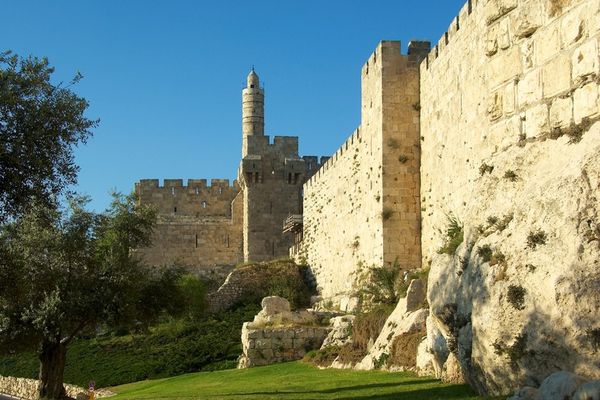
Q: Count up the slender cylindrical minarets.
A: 1